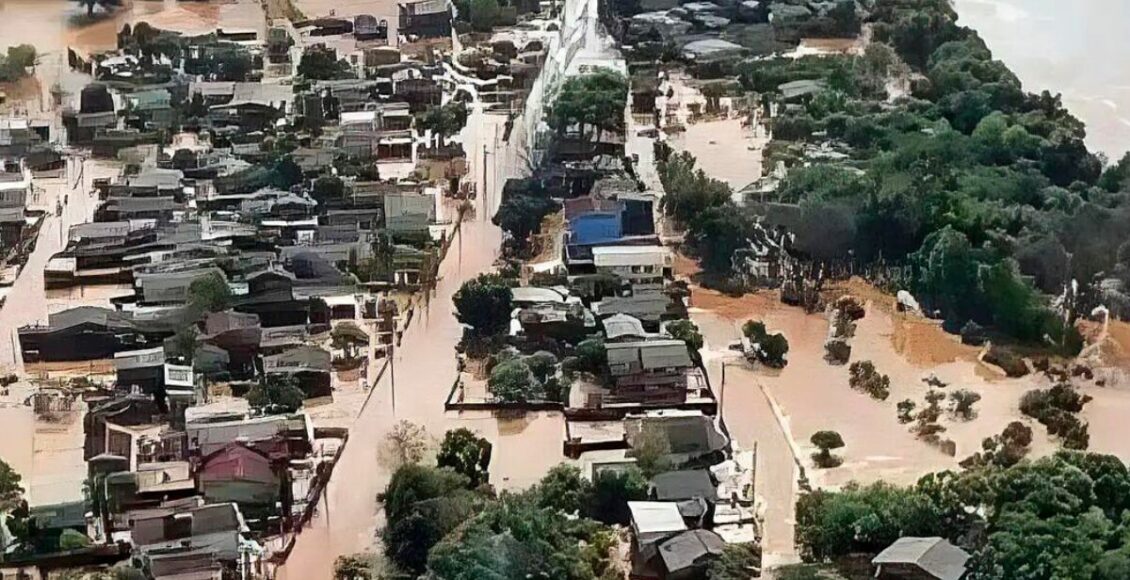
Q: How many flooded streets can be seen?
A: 3